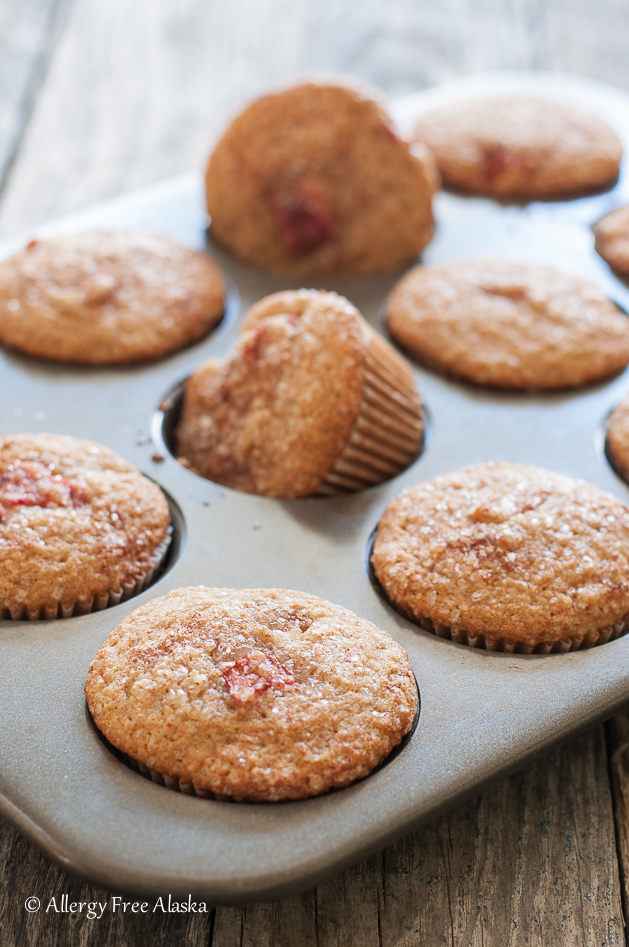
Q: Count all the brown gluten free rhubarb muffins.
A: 10